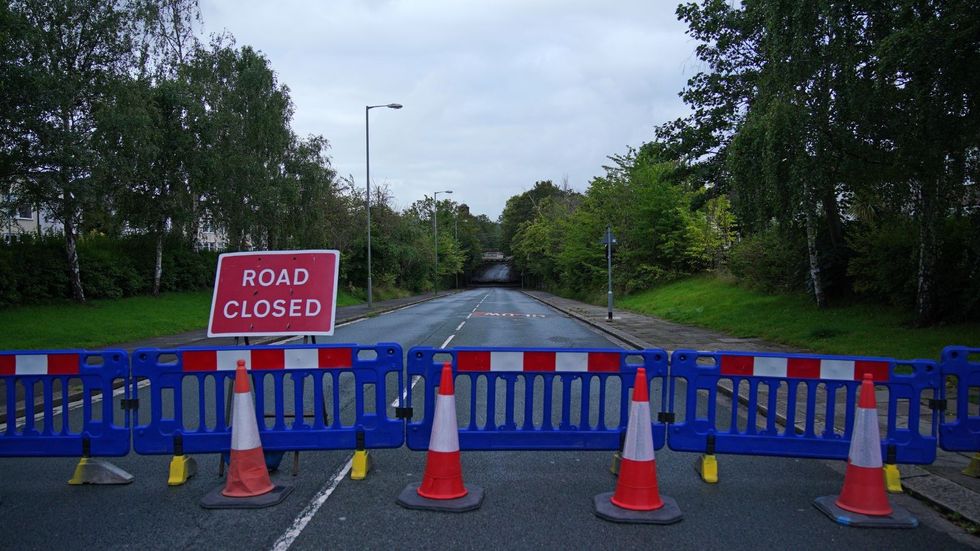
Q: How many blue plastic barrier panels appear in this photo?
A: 5